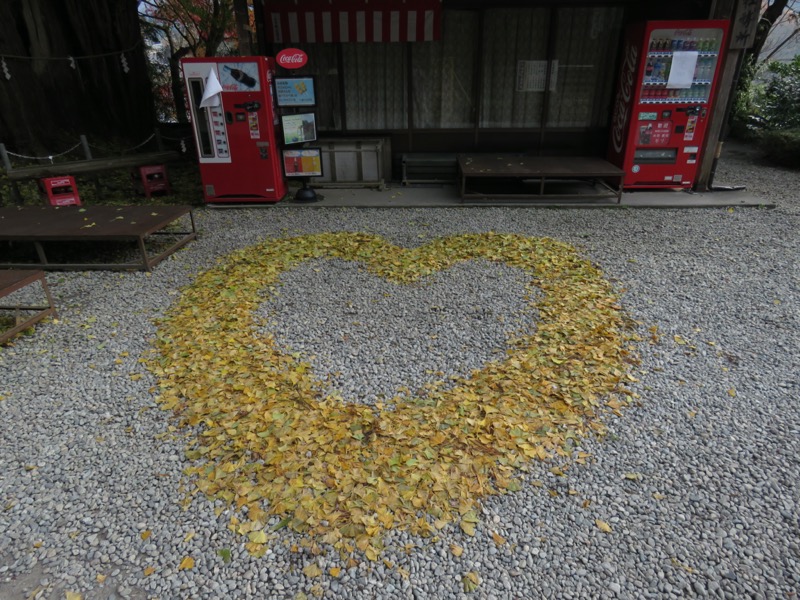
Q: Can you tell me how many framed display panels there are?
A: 3